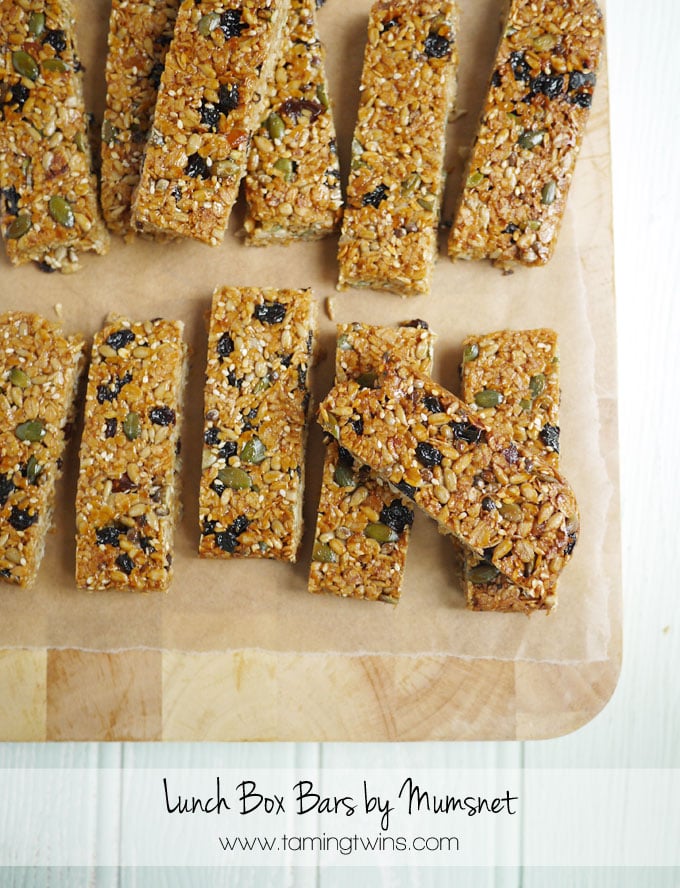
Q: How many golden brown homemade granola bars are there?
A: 12